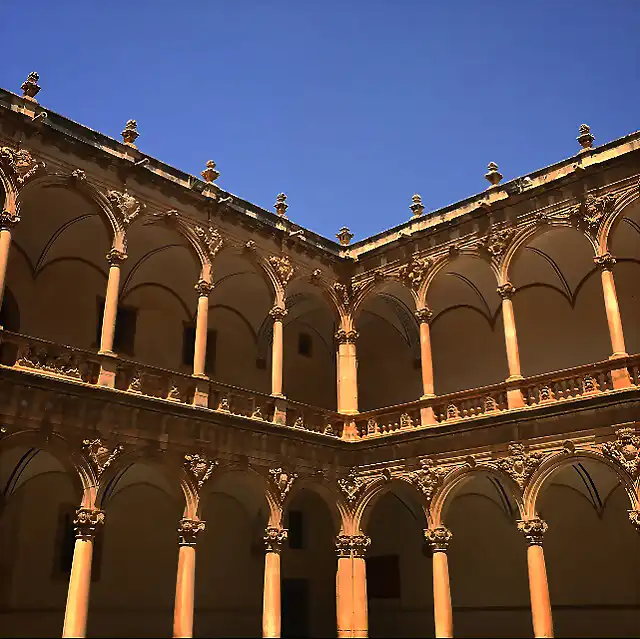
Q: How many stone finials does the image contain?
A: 8